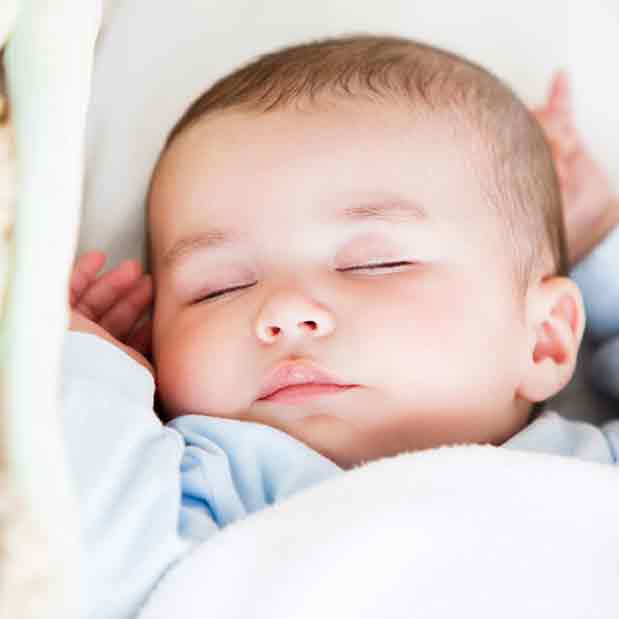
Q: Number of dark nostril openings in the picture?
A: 2